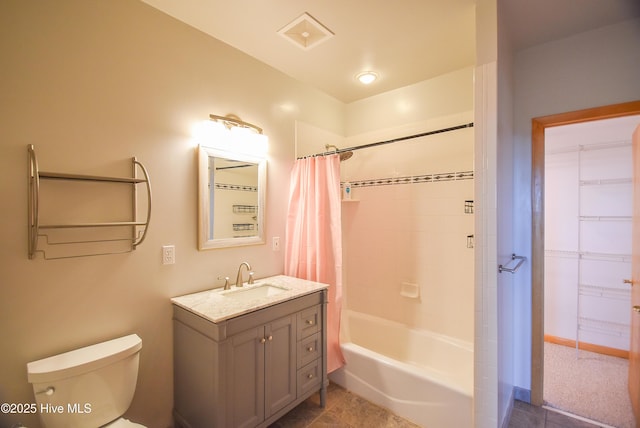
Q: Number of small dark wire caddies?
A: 2